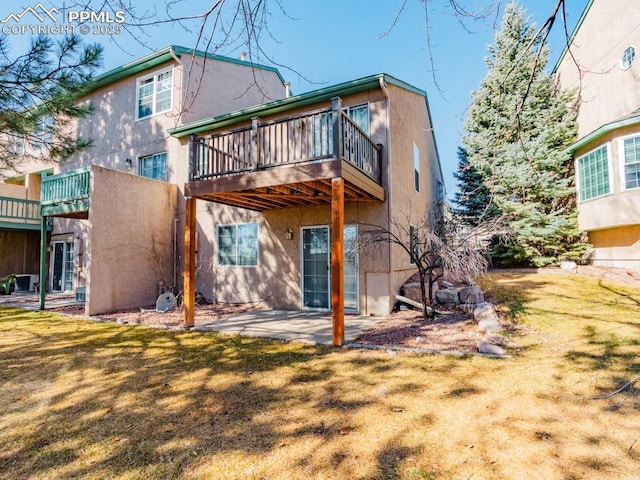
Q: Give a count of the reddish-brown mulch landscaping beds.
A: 2